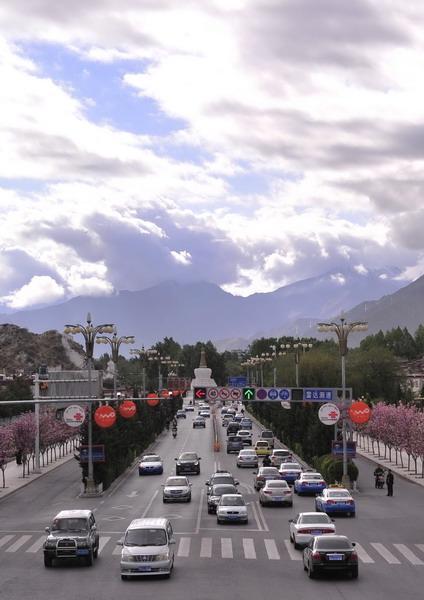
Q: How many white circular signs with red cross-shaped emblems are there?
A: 2